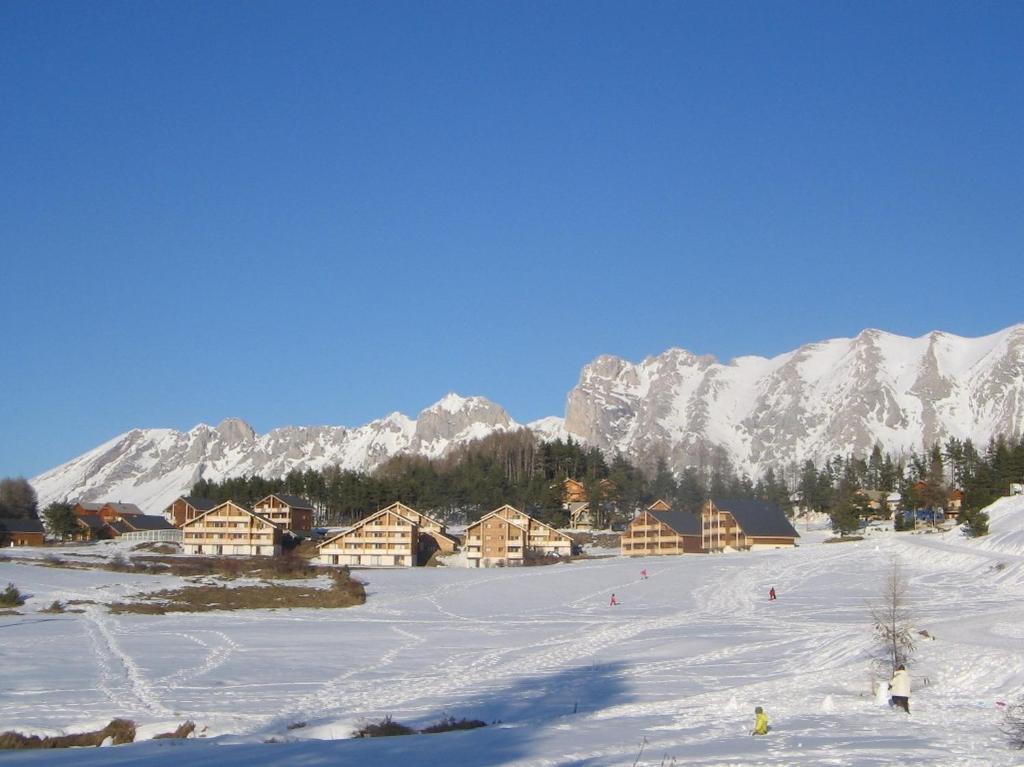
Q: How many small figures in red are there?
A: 3